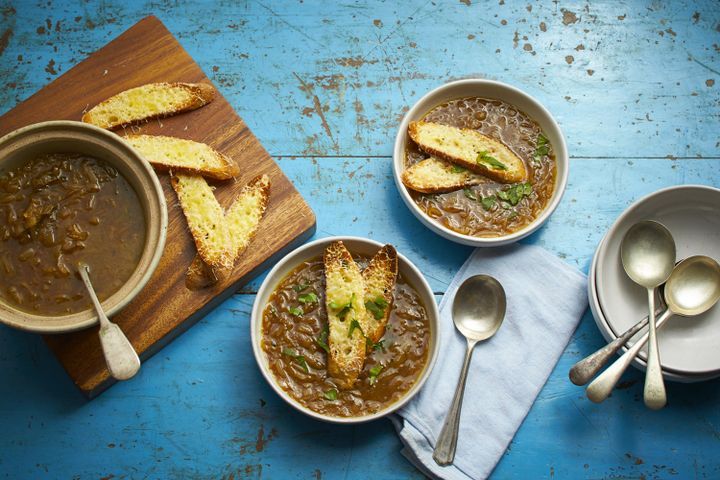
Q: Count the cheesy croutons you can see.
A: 8